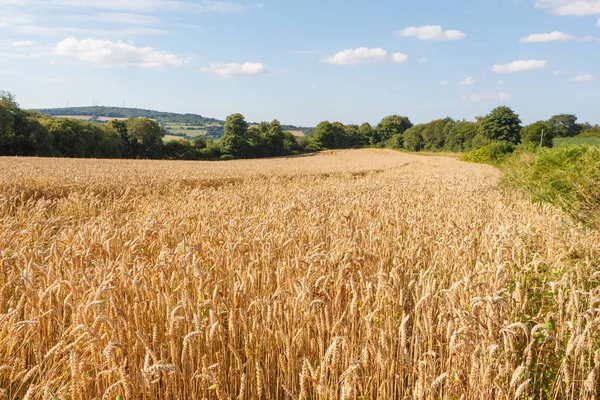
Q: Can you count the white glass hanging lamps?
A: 0